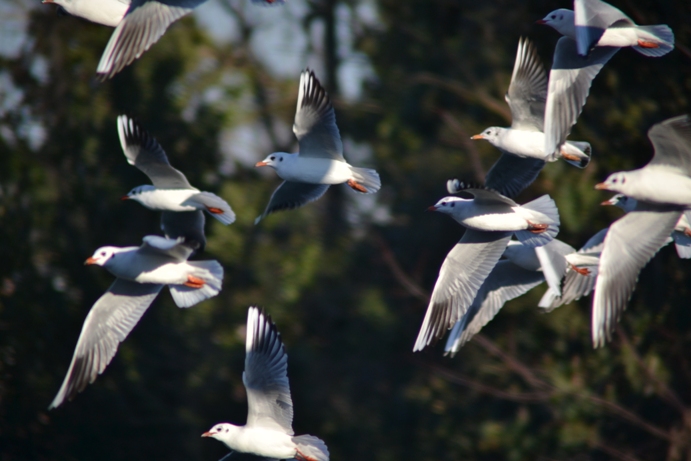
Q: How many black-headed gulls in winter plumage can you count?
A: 12